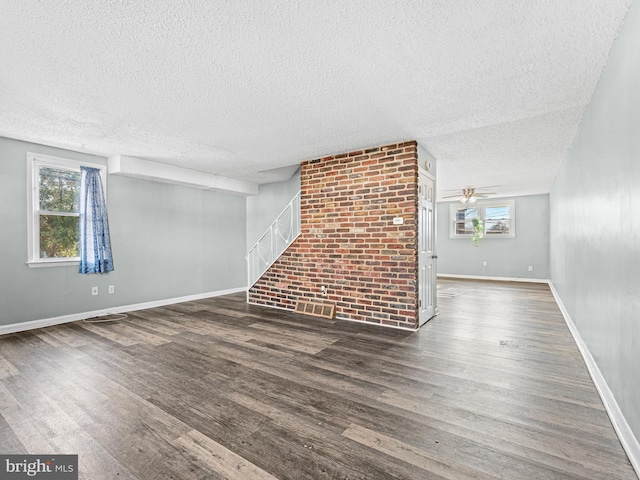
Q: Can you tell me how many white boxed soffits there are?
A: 1